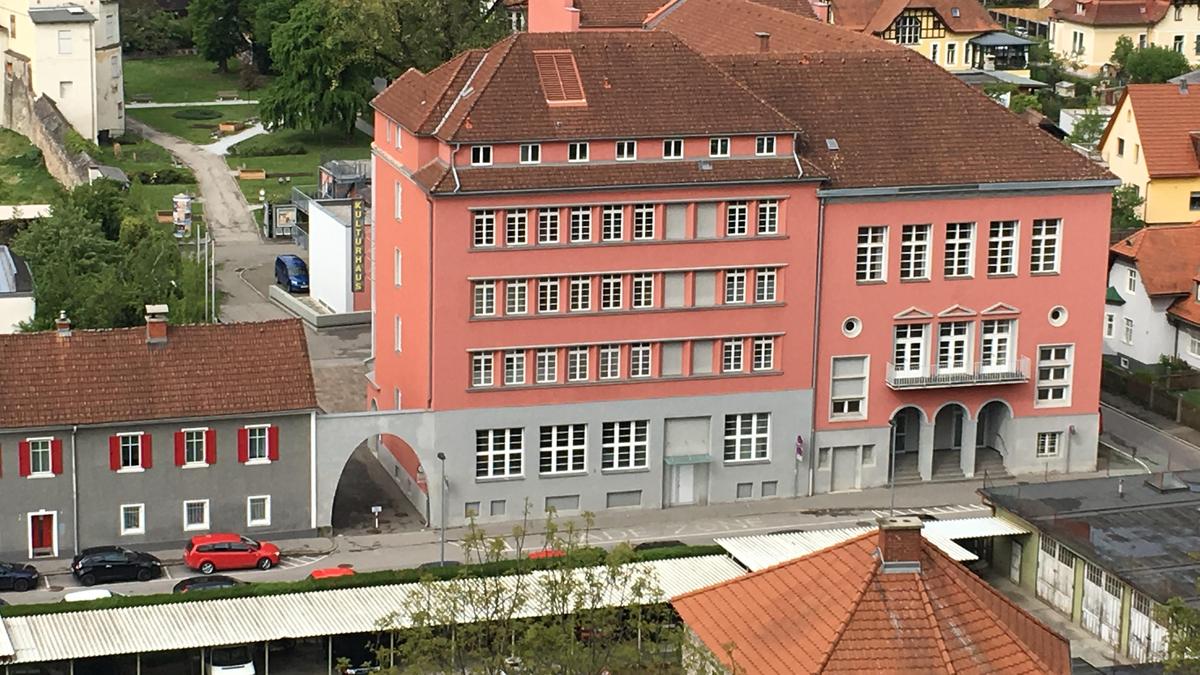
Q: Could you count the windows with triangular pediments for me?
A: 3